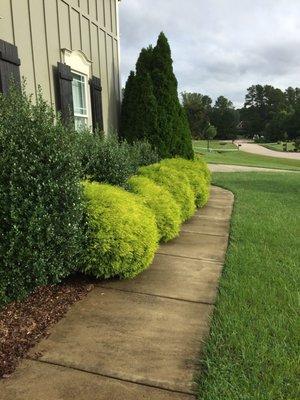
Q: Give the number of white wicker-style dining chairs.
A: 0